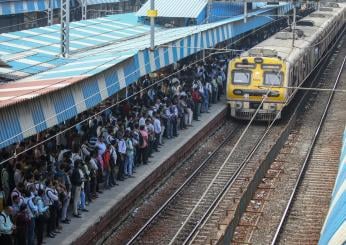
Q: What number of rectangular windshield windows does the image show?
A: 2